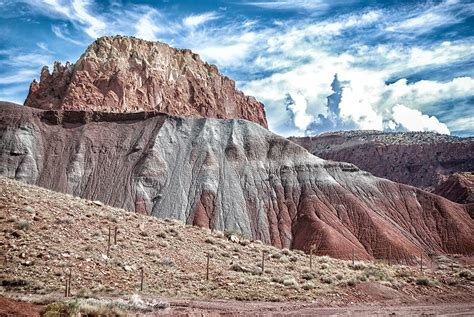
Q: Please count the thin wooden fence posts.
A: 11